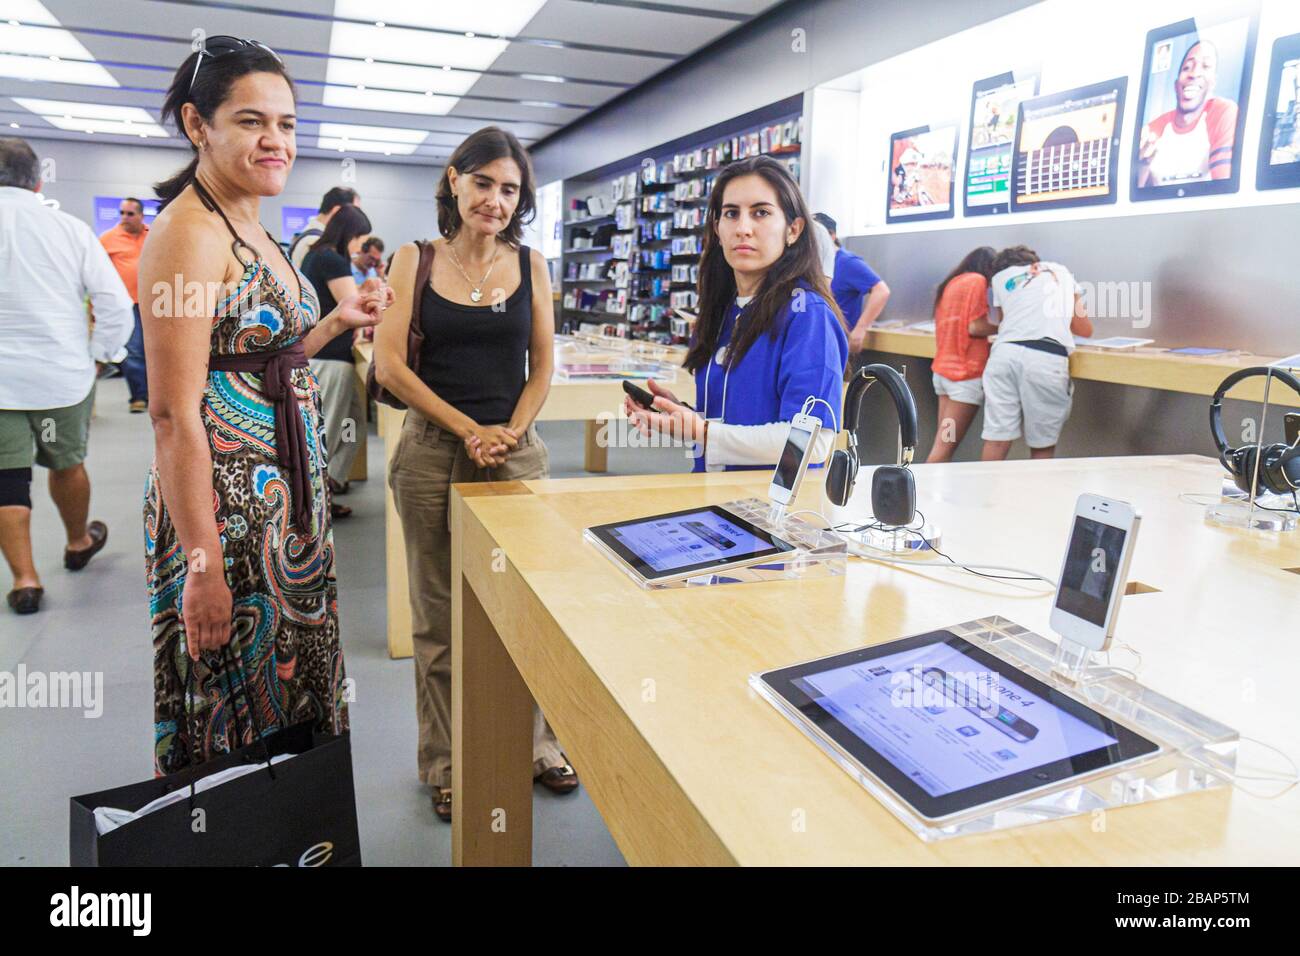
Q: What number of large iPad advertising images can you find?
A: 5